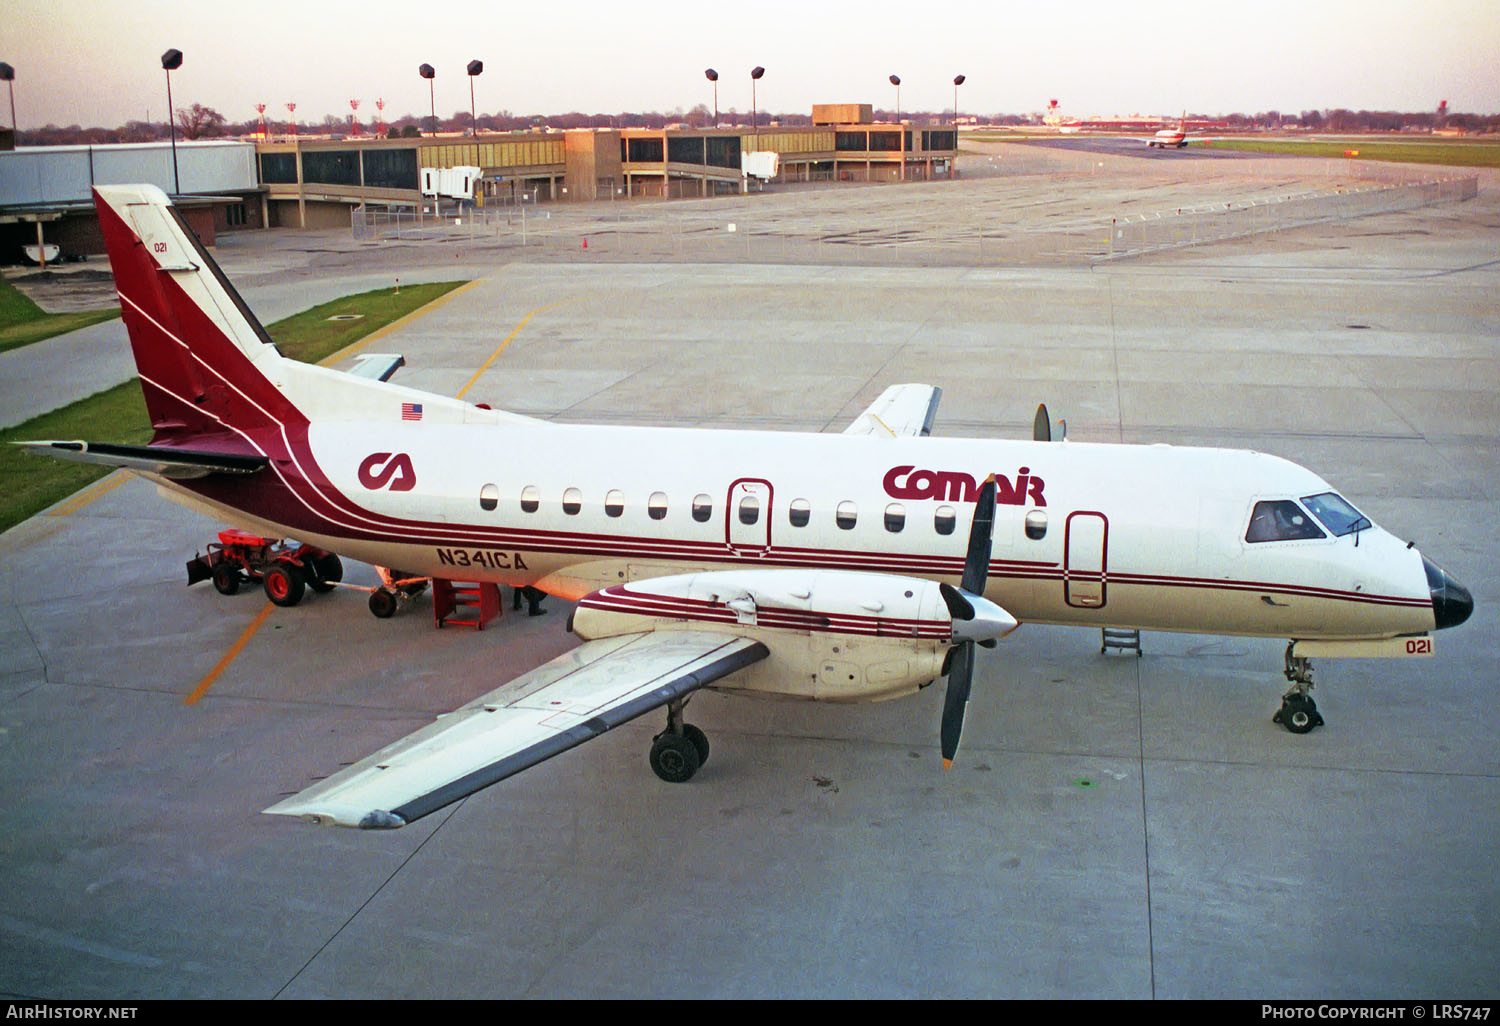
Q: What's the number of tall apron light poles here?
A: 8